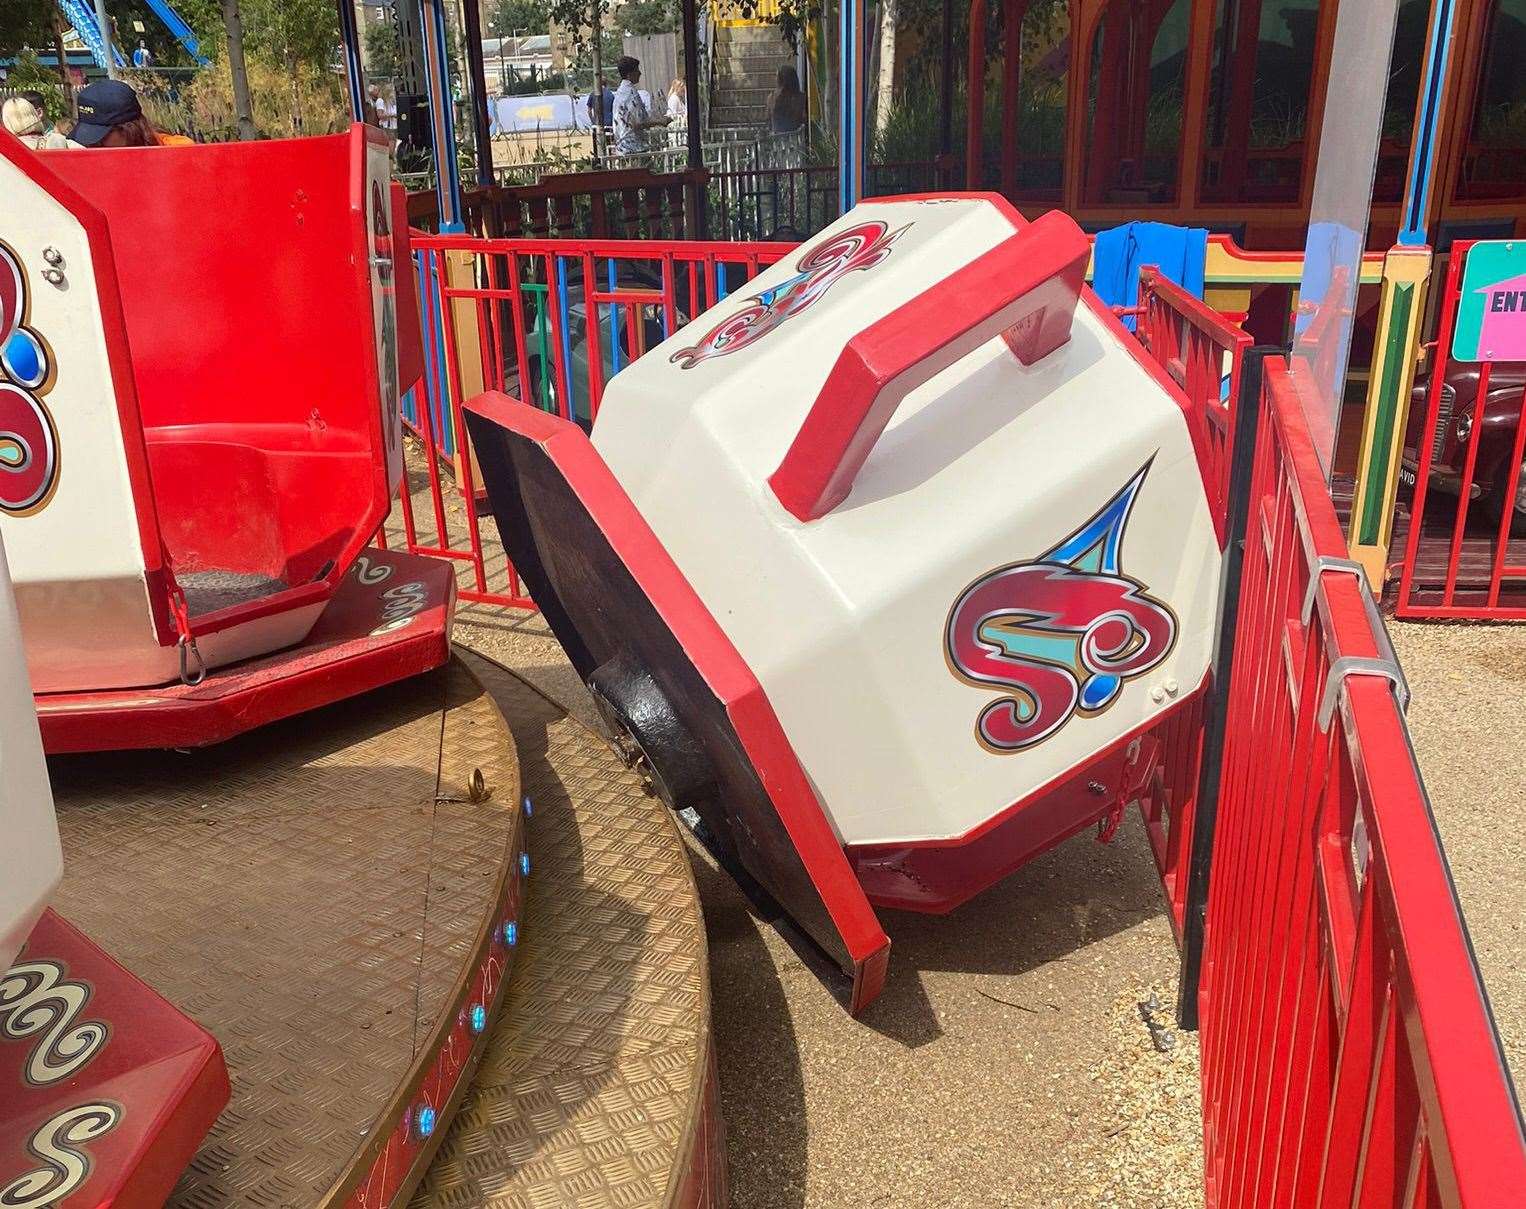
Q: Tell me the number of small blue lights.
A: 5